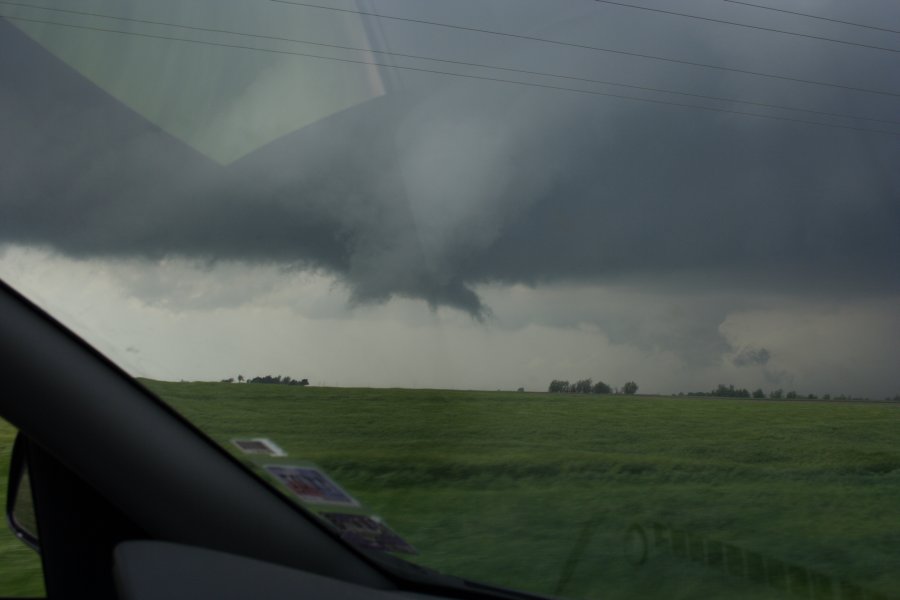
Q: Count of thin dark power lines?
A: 5